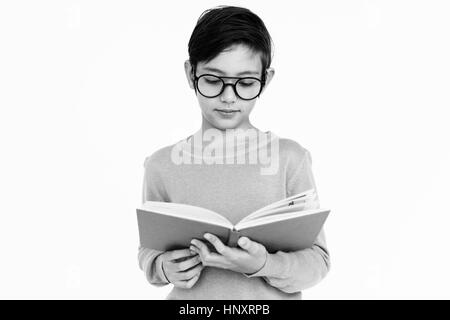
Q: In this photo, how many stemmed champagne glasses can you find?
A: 0